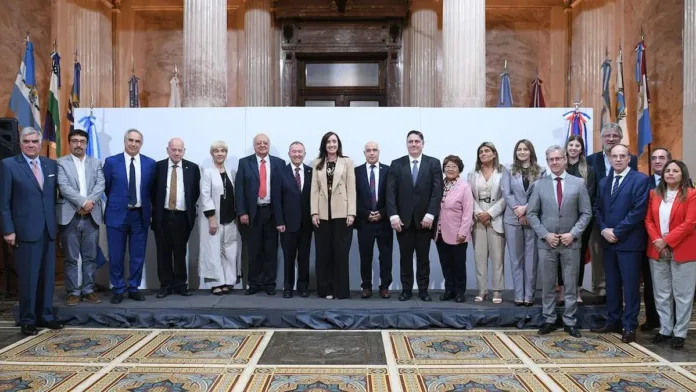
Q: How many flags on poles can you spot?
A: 12